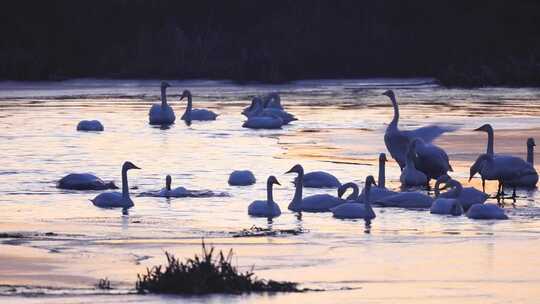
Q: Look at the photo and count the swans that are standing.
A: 4